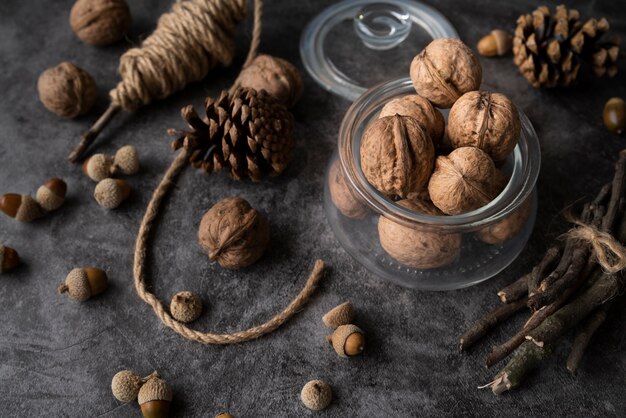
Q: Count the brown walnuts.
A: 12